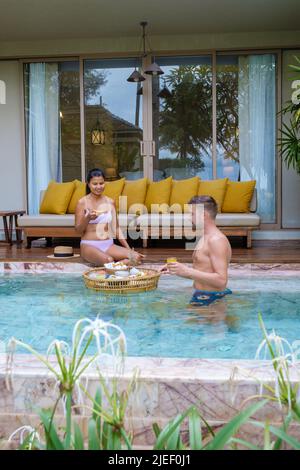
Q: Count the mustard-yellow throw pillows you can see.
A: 8